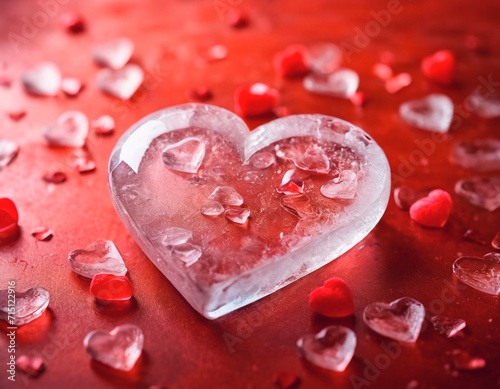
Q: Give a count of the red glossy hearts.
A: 7